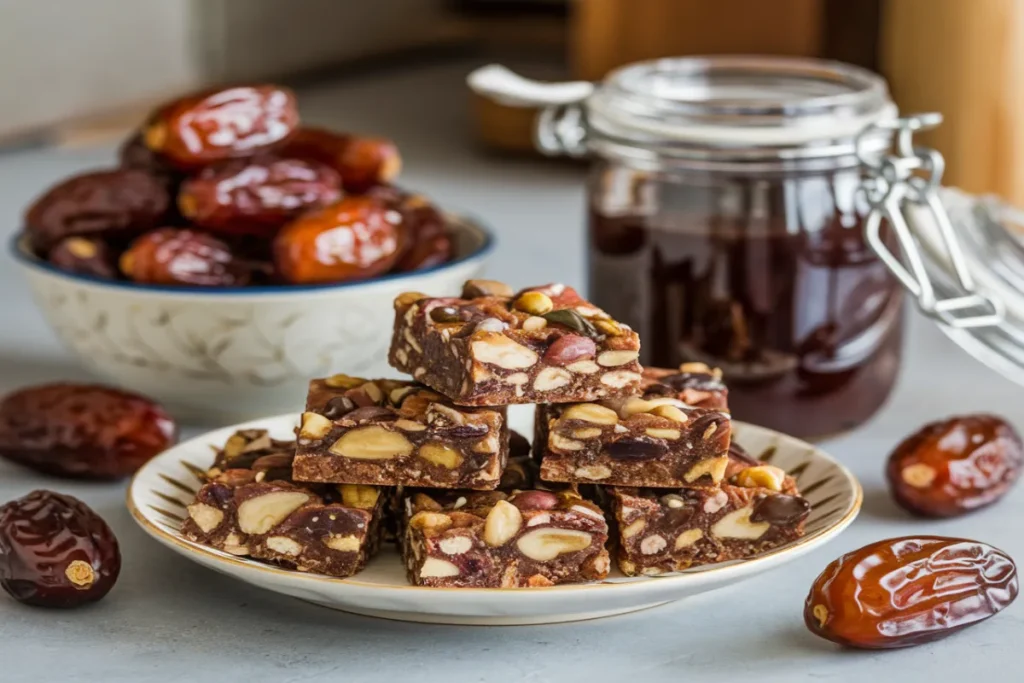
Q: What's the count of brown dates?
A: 13